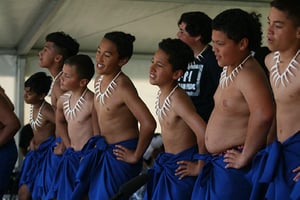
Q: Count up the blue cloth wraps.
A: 8